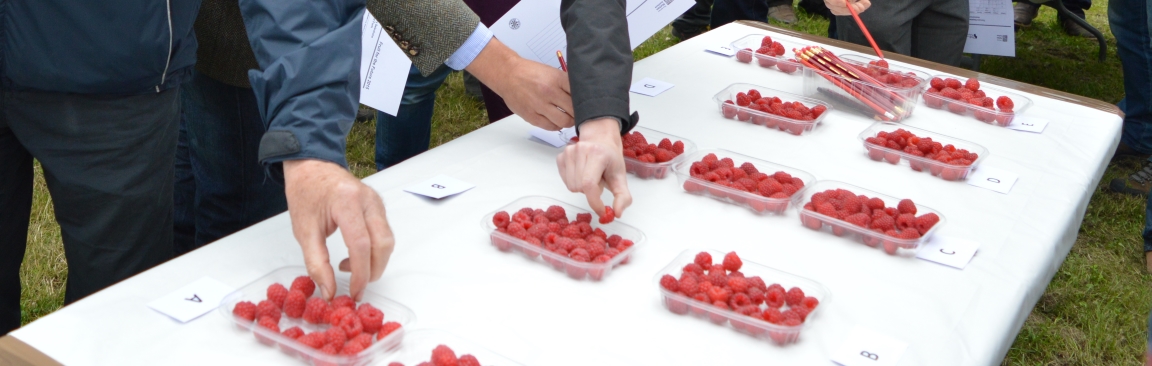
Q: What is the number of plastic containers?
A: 13